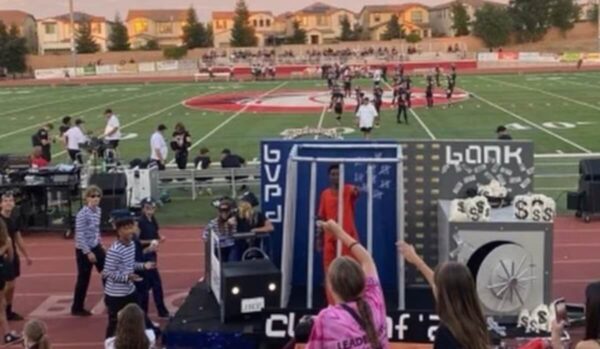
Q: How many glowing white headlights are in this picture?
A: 2